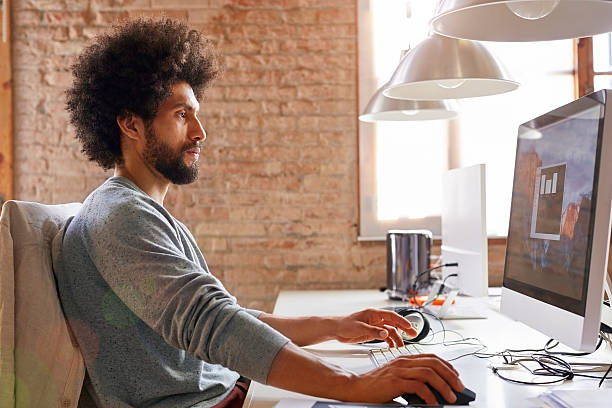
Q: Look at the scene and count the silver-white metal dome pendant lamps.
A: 3